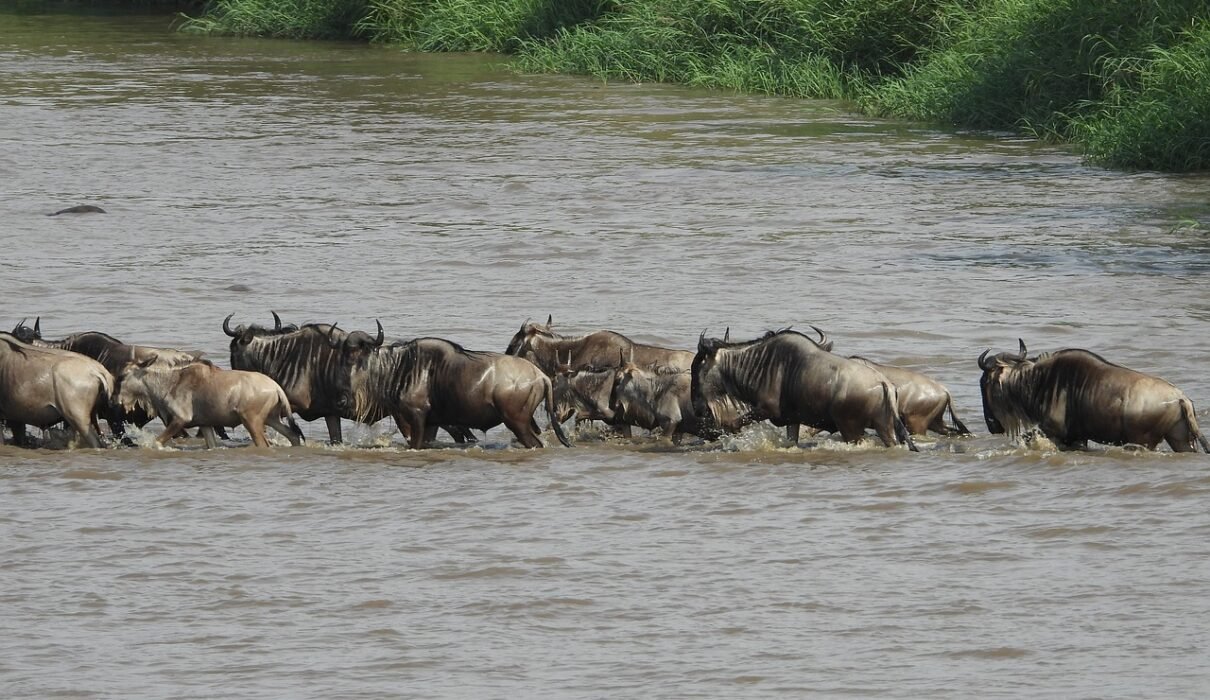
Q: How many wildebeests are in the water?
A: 11